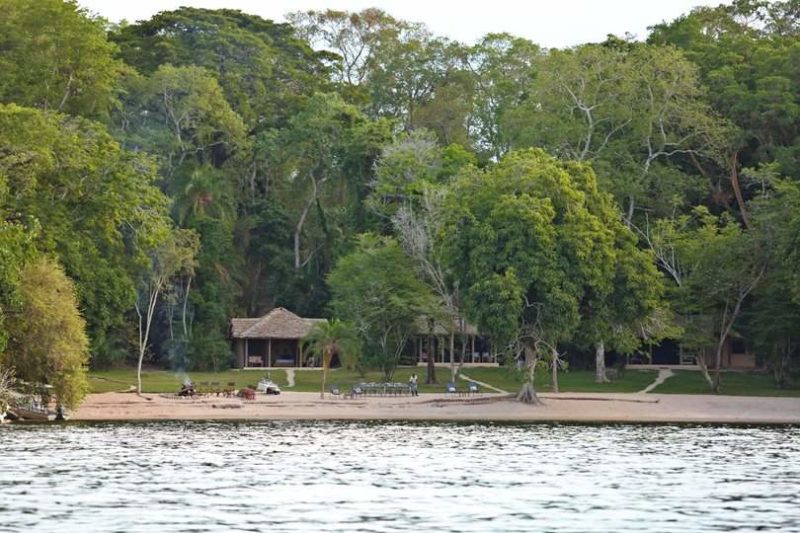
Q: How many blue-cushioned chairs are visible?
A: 4